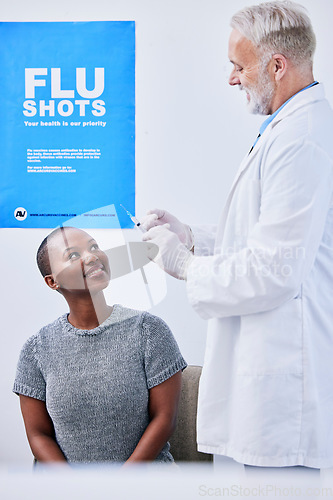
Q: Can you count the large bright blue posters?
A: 1